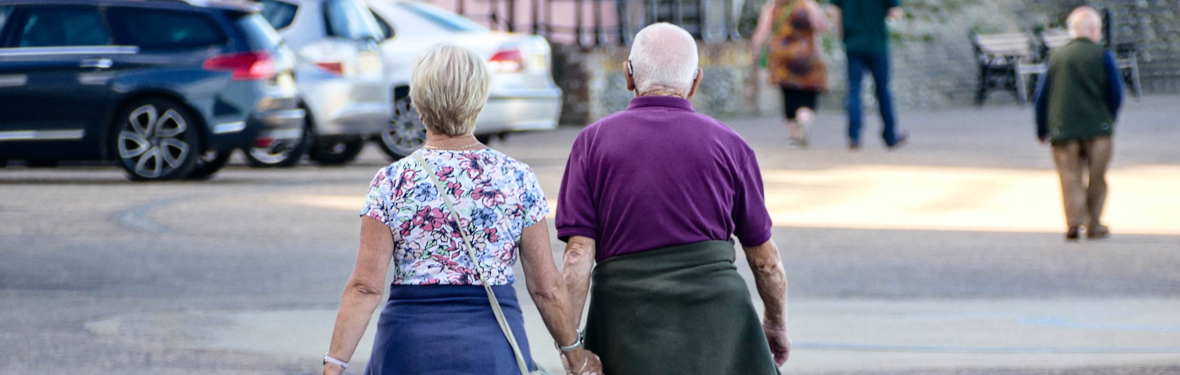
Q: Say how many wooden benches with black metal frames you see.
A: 2